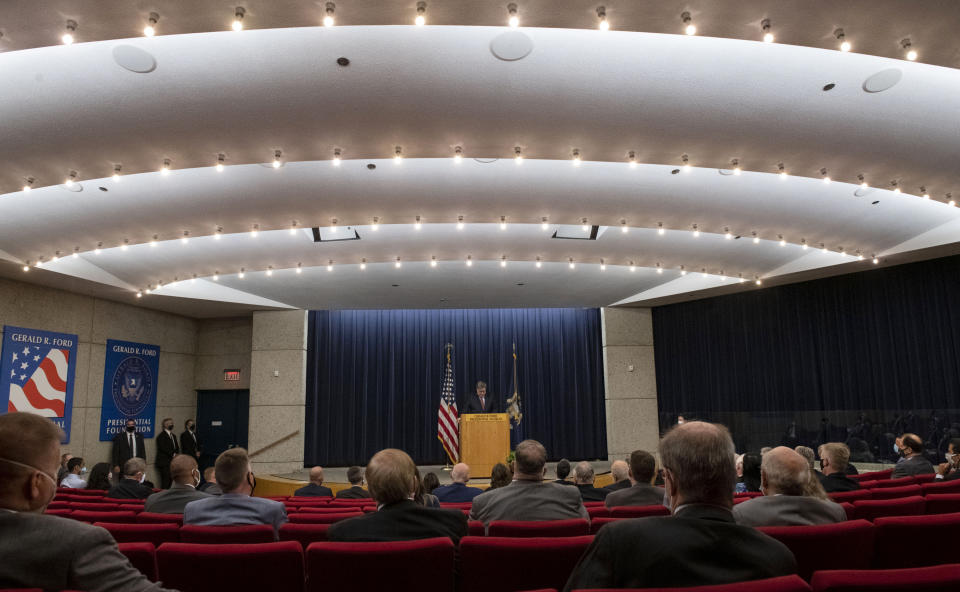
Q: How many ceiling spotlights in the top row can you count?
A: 11